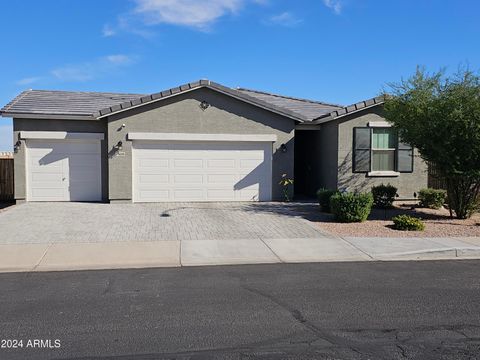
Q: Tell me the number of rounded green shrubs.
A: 5